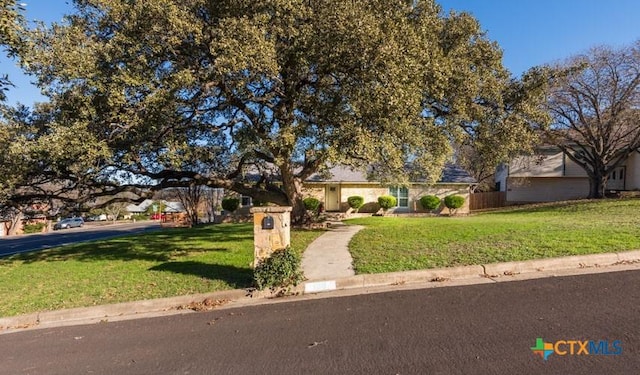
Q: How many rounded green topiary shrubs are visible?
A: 6